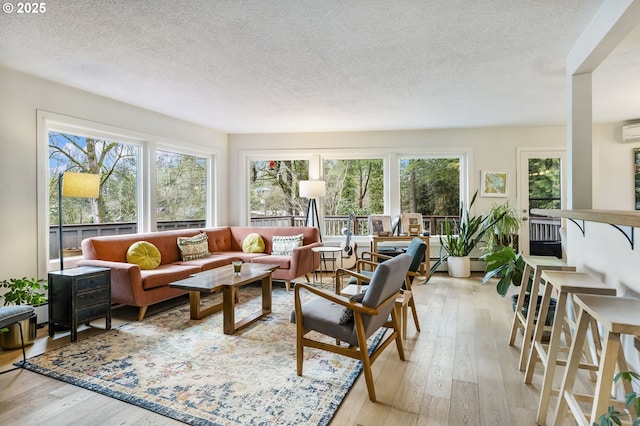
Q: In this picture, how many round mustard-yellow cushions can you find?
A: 2